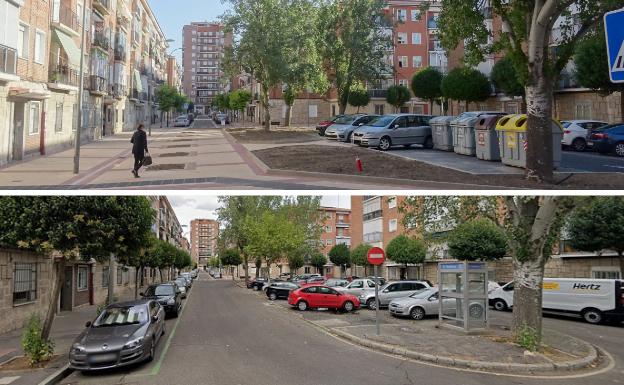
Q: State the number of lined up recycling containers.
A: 4